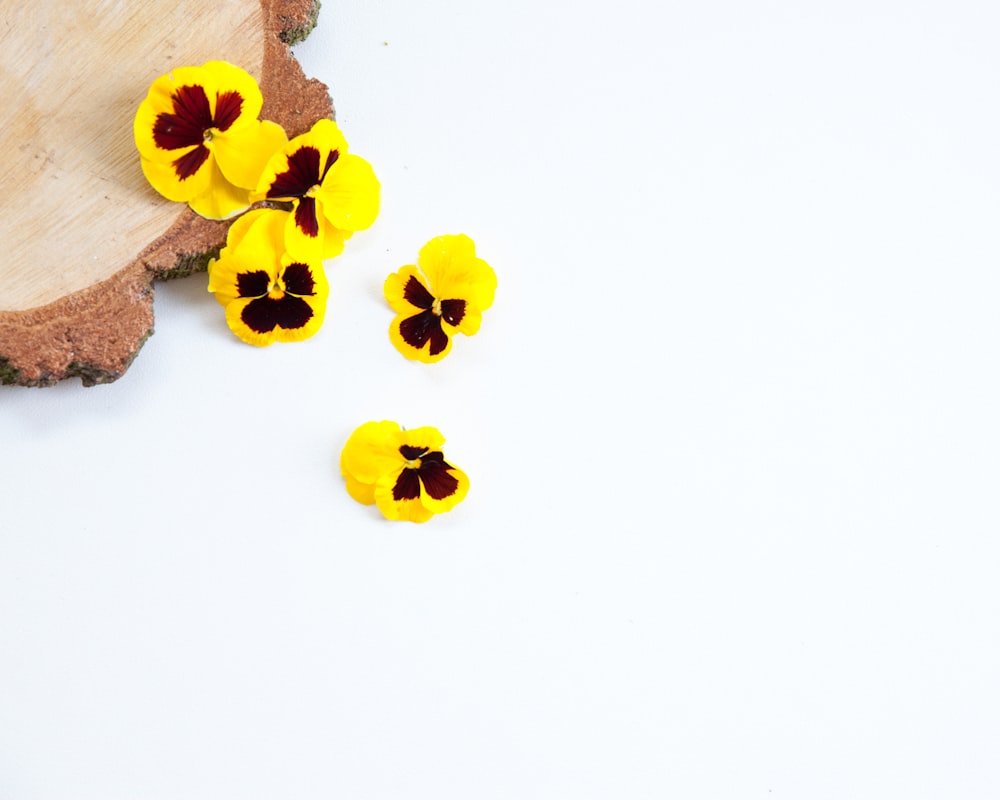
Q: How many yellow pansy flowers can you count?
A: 5